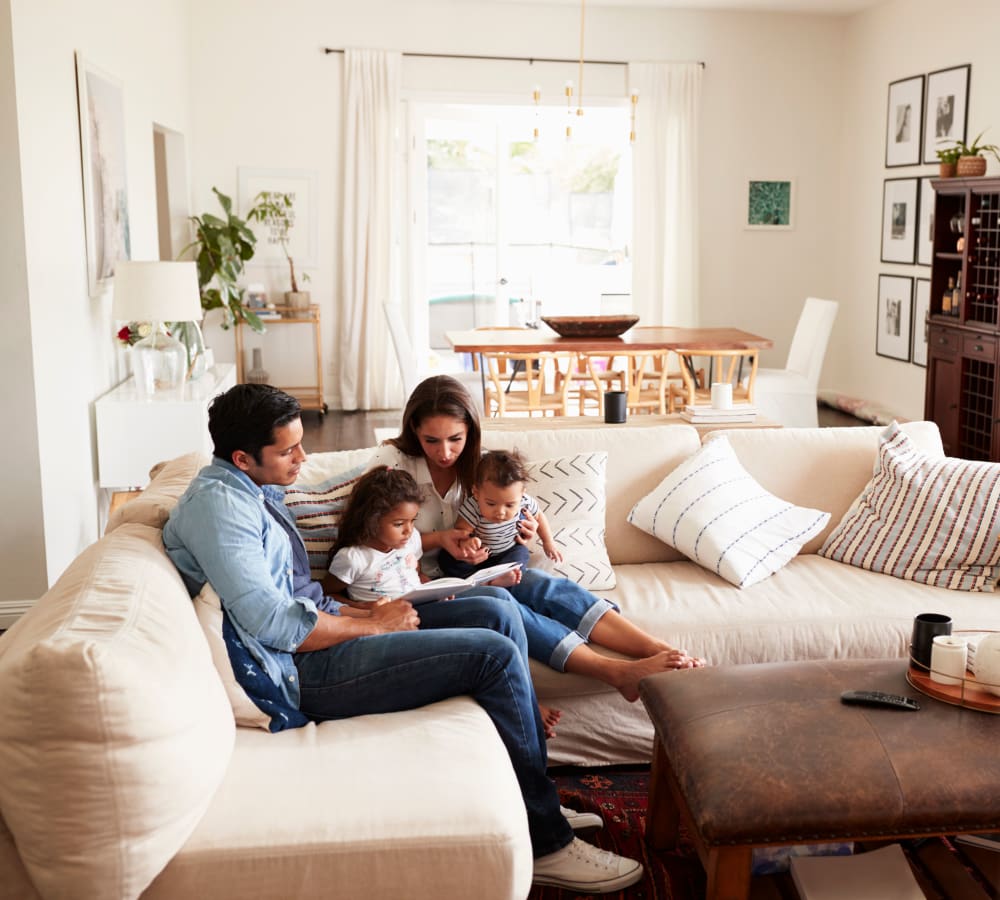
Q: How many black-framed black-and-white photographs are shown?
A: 6